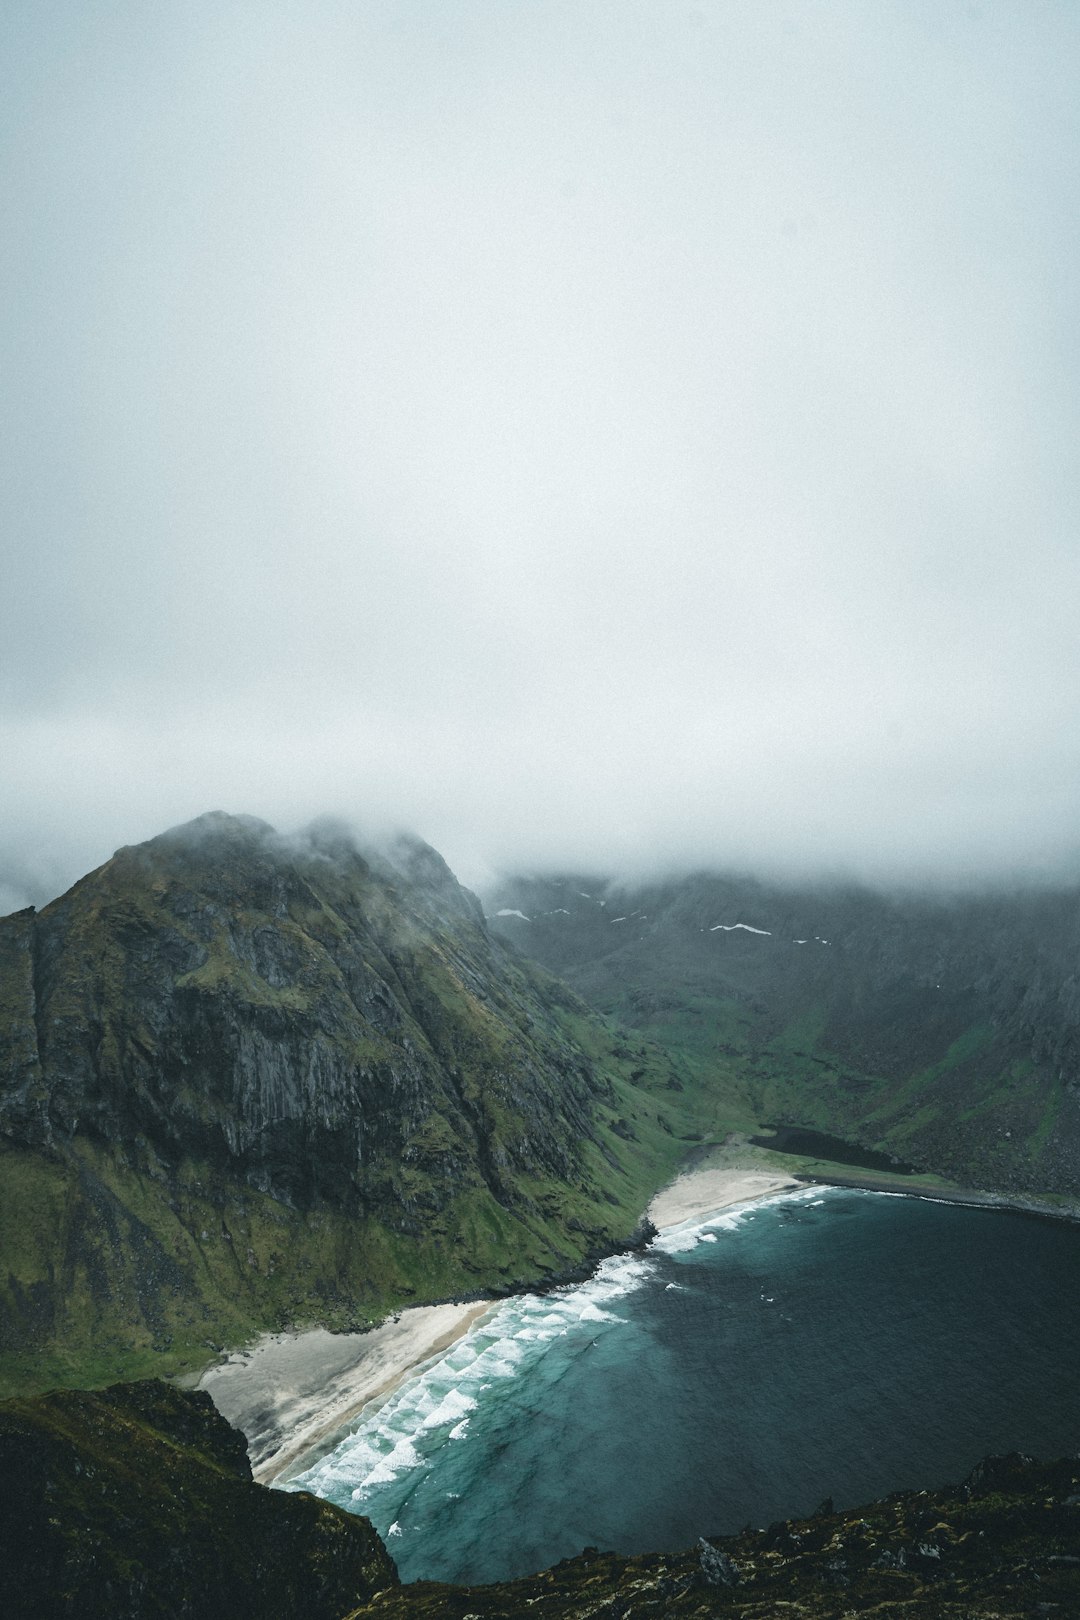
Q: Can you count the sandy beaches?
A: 2